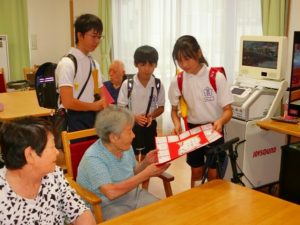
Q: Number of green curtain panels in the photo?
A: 3